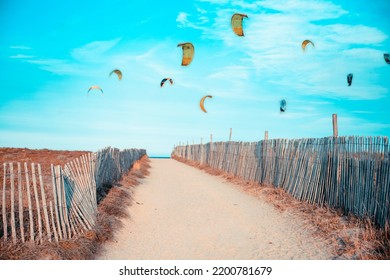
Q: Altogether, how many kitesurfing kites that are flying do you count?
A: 10